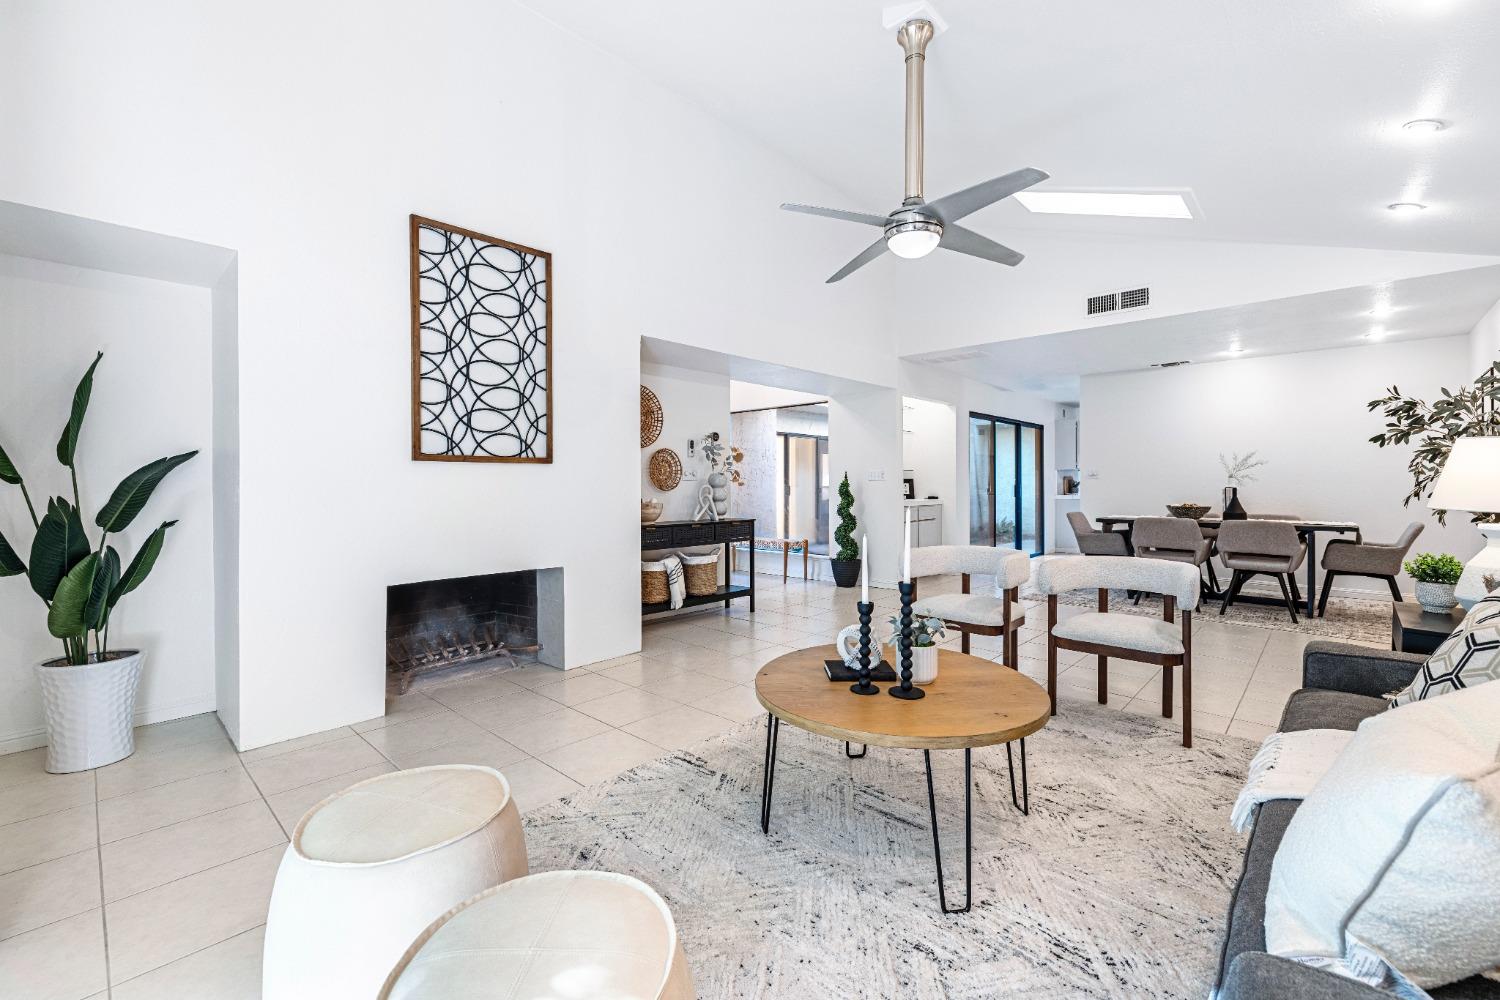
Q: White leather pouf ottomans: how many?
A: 2